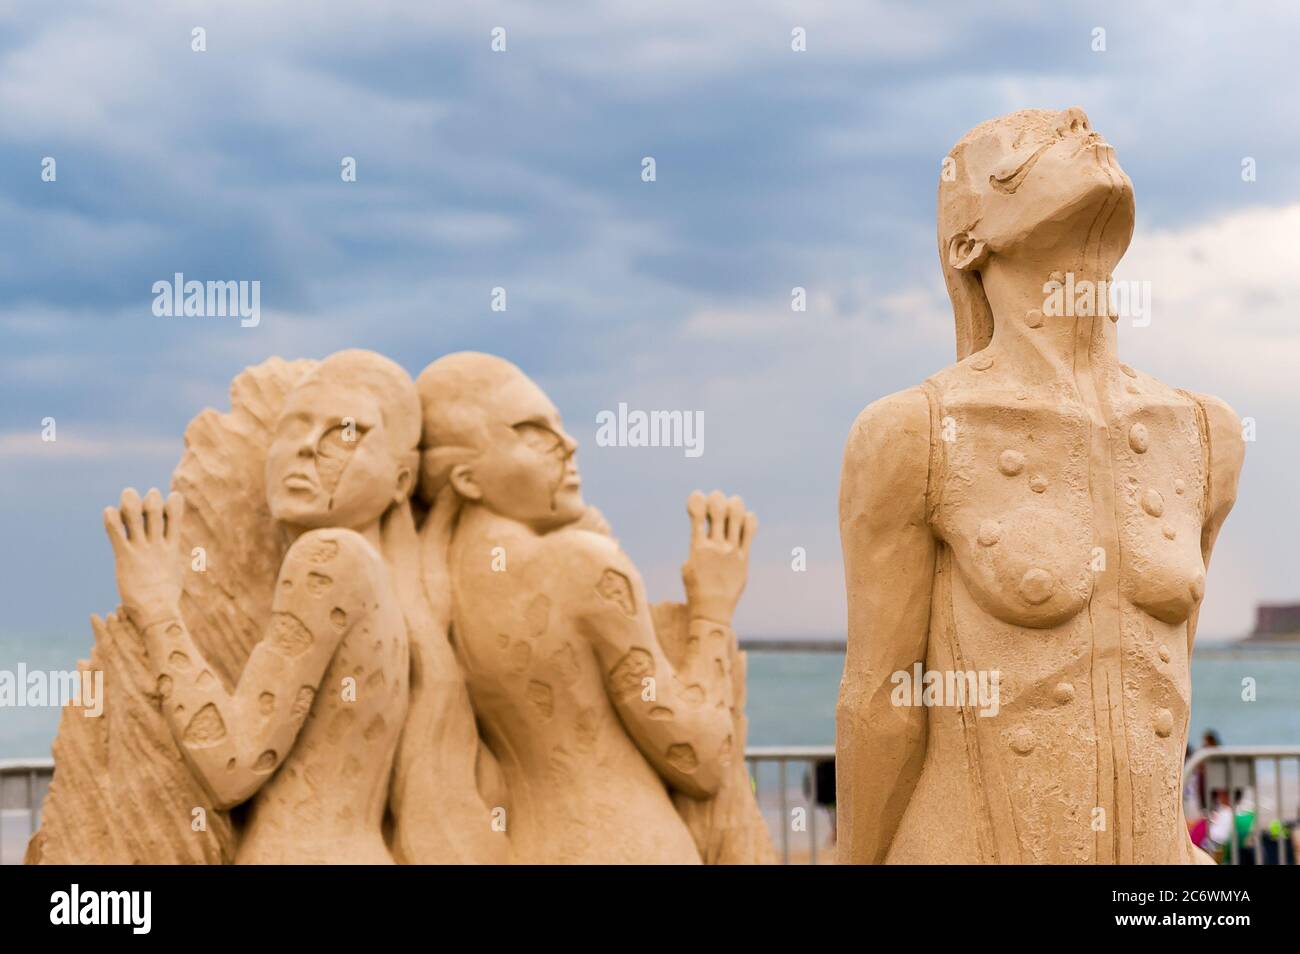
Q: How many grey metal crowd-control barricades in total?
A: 3